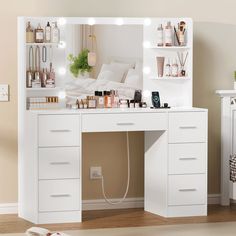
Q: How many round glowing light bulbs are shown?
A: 10